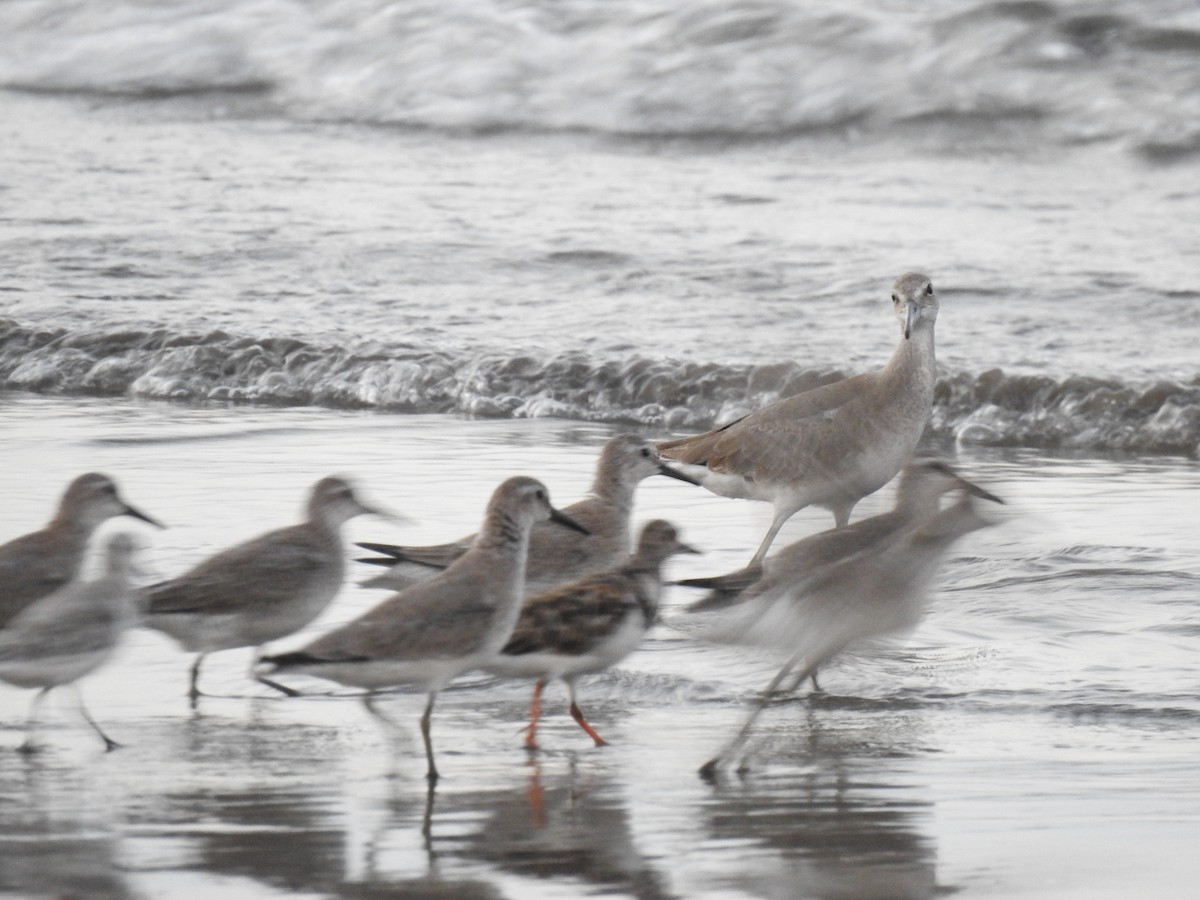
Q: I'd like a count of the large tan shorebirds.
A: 1